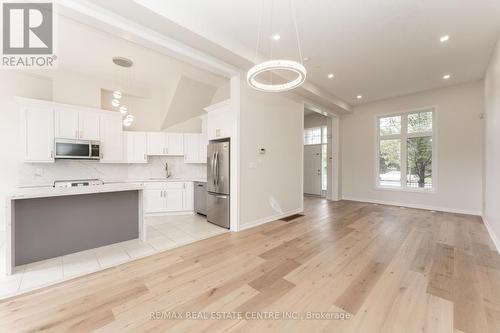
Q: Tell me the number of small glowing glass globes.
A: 5